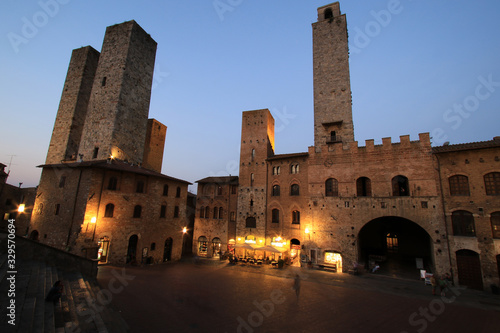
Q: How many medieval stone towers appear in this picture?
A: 5